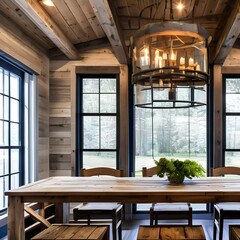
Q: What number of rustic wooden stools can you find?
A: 3